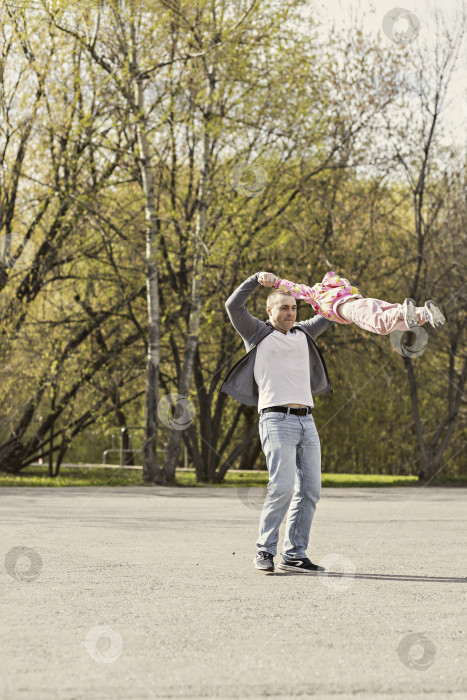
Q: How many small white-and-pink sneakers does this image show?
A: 2